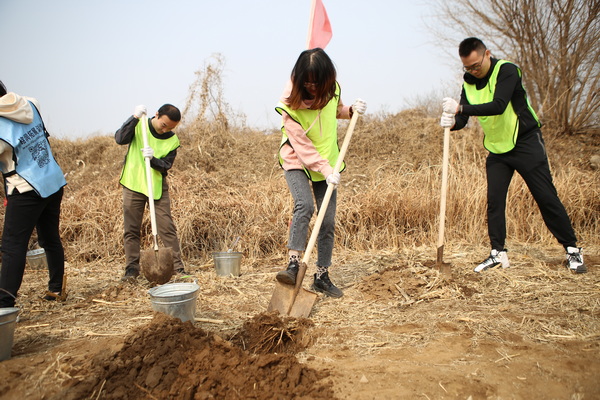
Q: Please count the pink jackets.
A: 1